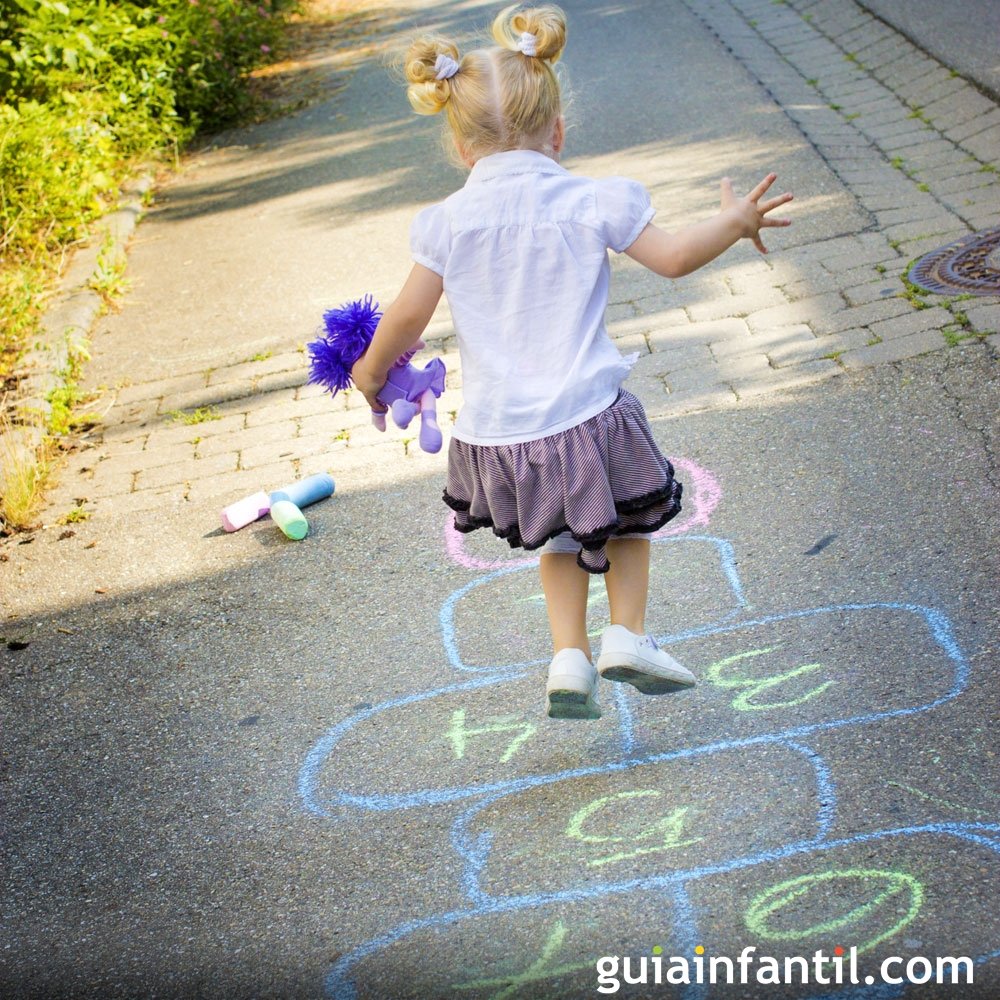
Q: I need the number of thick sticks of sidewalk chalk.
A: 3